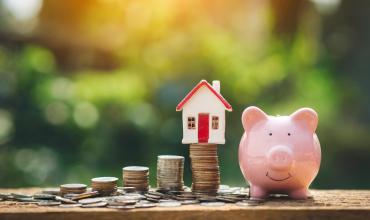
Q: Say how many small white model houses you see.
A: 1